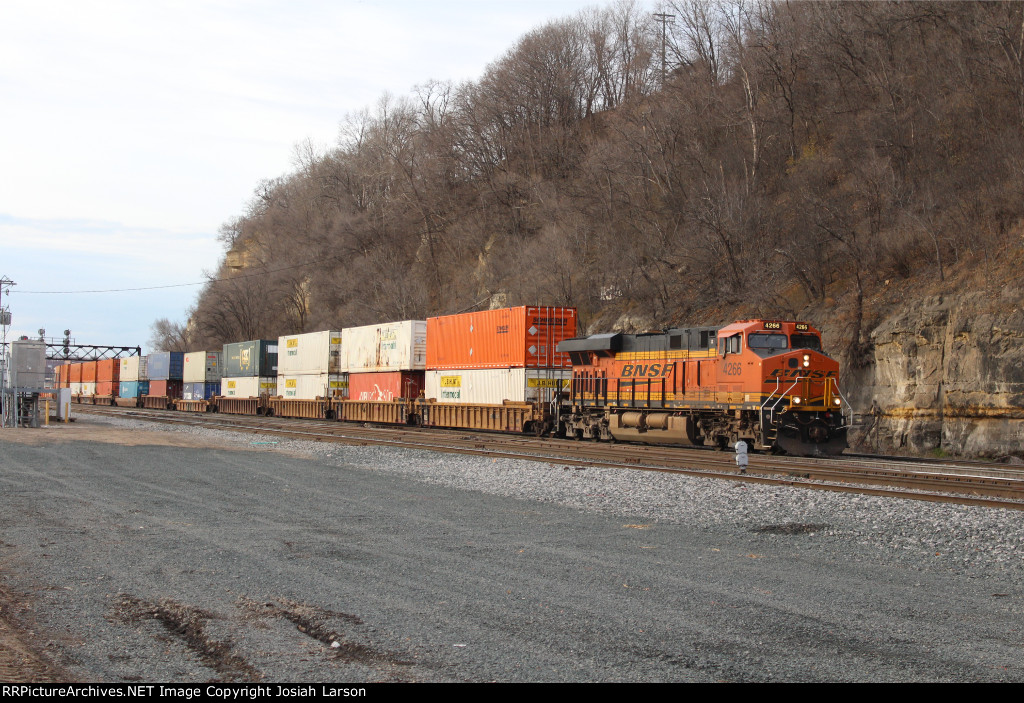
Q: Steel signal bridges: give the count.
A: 1